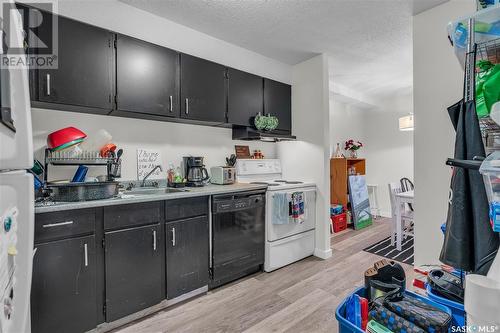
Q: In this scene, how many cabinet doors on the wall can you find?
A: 5